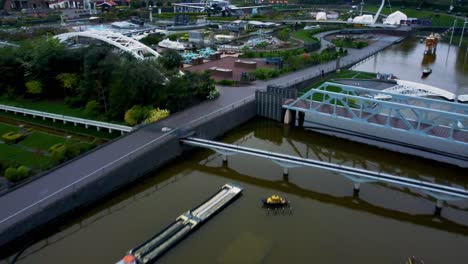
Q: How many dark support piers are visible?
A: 4